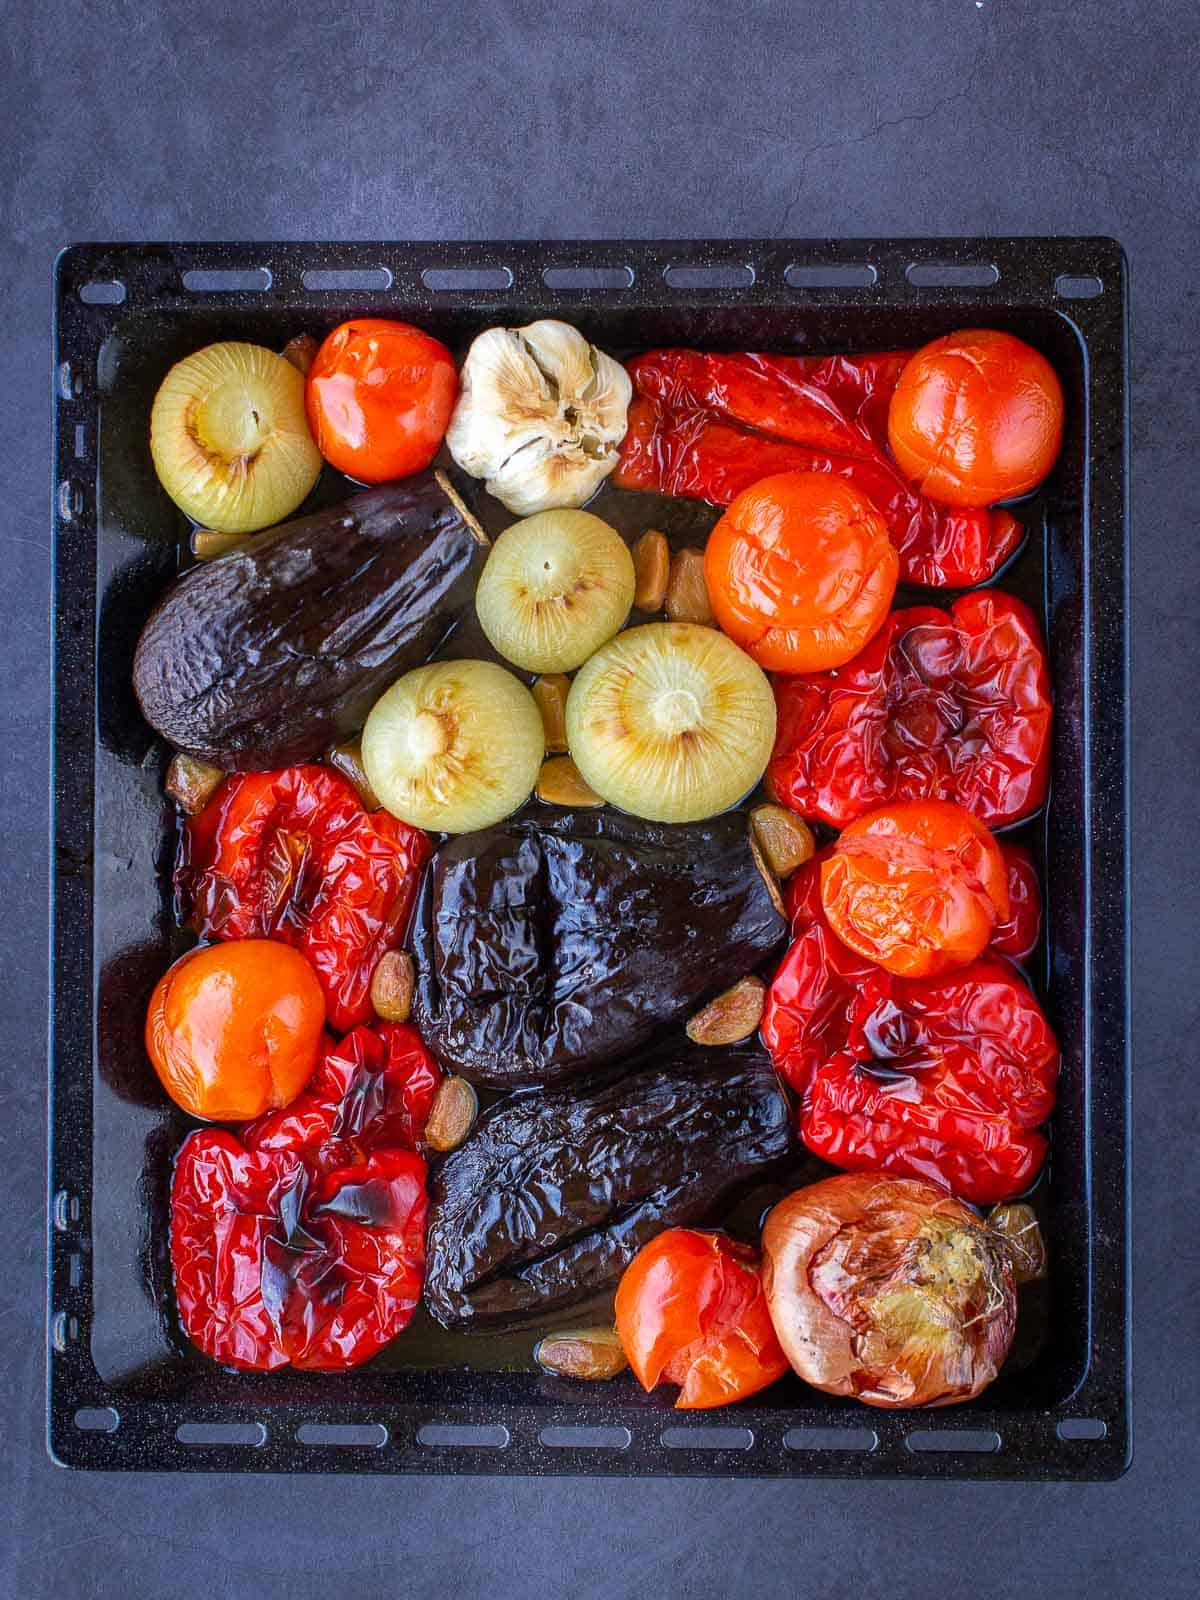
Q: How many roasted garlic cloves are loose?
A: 14